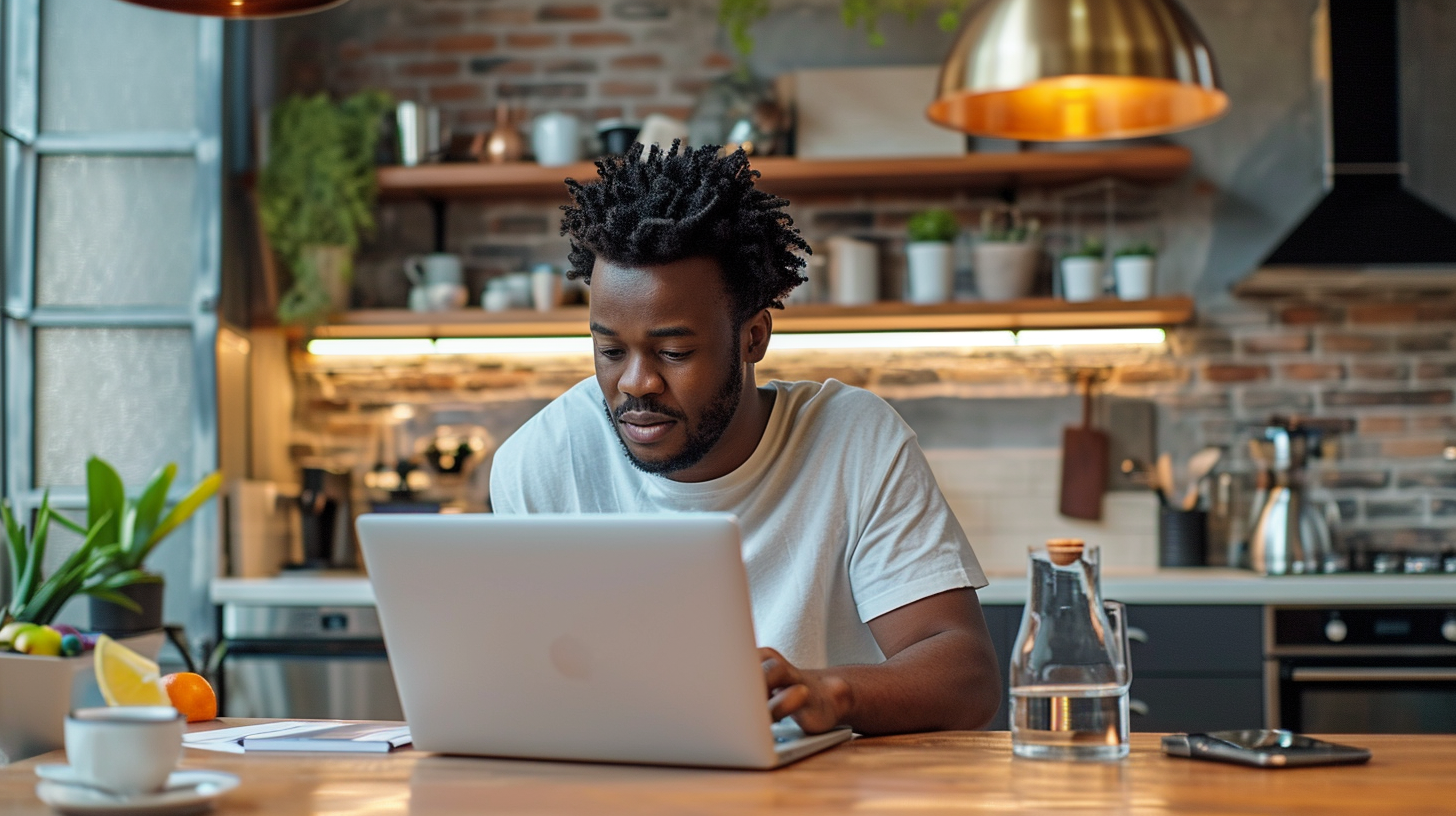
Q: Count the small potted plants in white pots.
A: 3